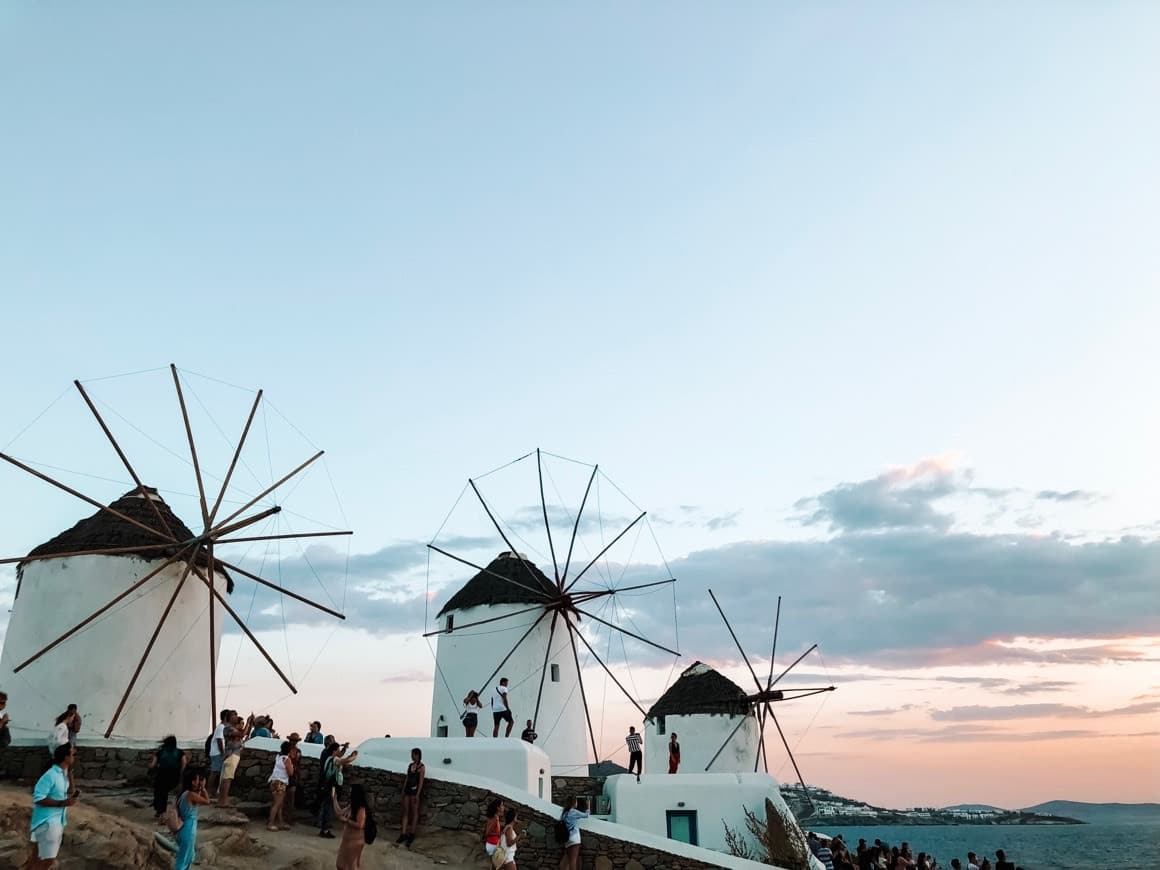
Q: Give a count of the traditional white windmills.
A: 3